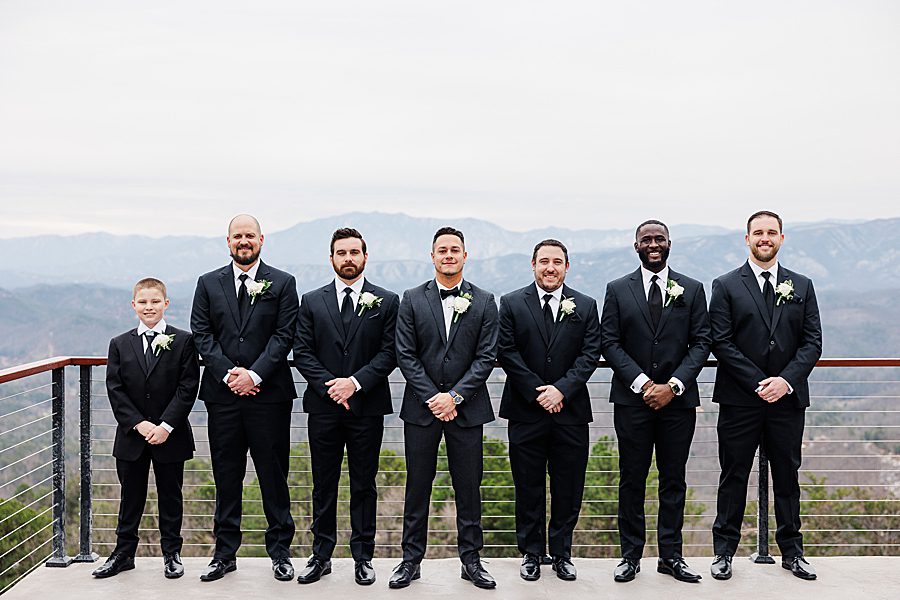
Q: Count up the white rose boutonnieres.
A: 7